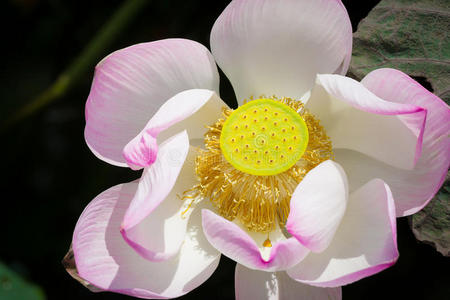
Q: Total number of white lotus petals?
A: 11